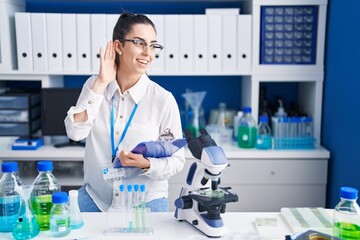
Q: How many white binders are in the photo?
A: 14